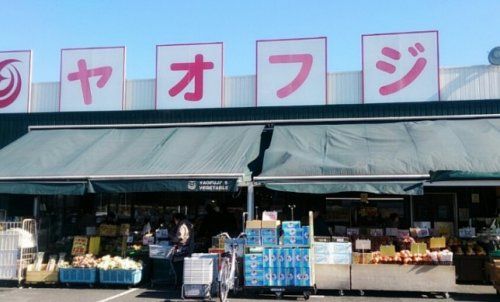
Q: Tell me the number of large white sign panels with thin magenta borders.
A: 5